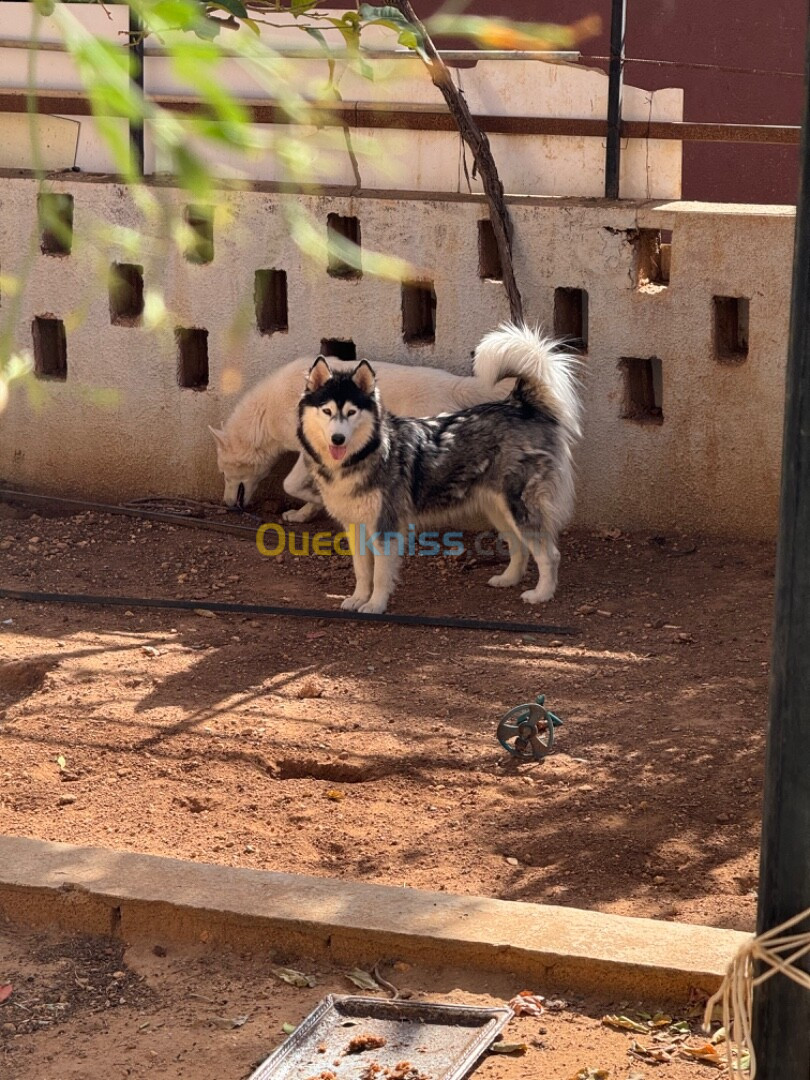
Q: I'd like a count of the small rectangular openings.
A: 14